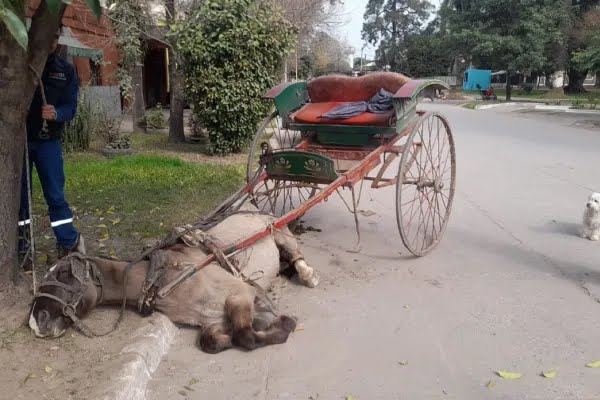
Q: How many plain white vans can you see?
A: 0